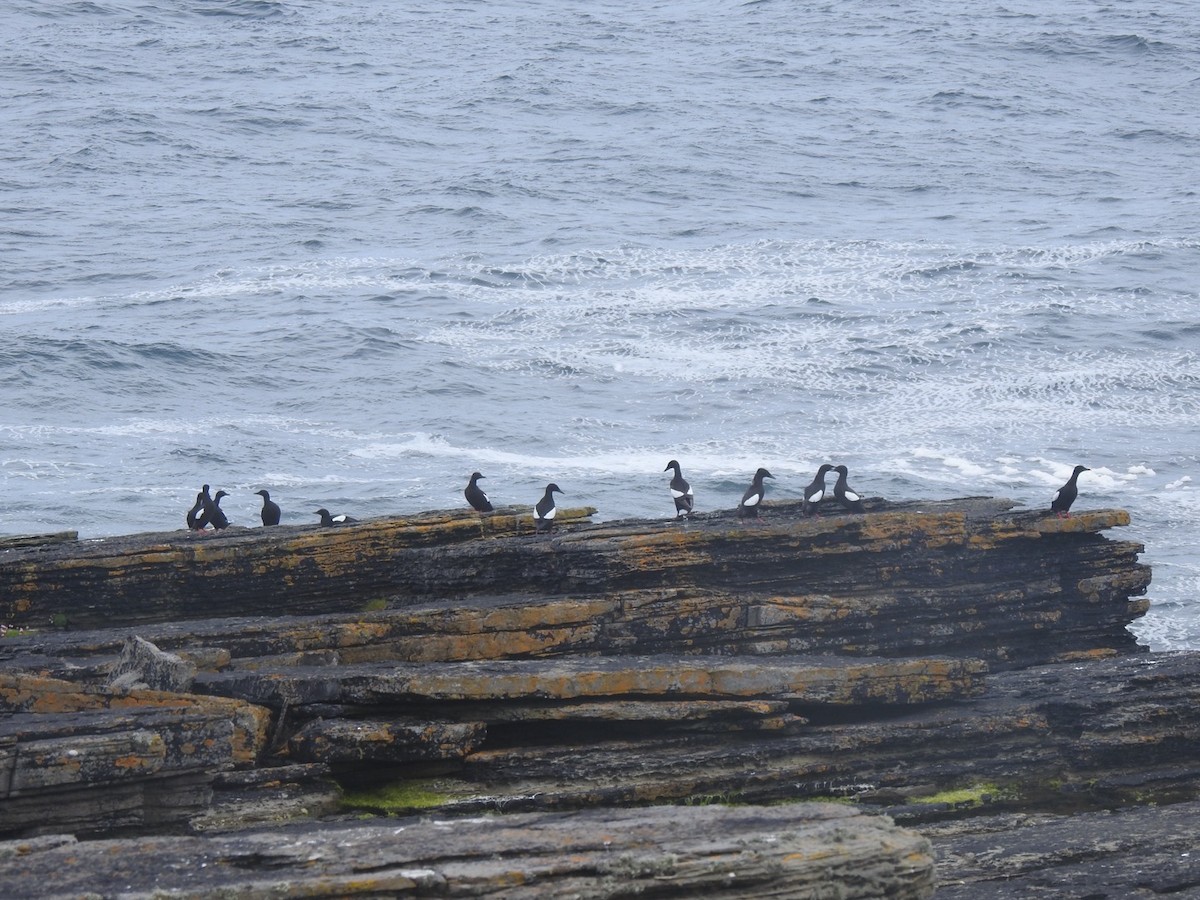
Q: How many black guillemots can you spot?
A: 12